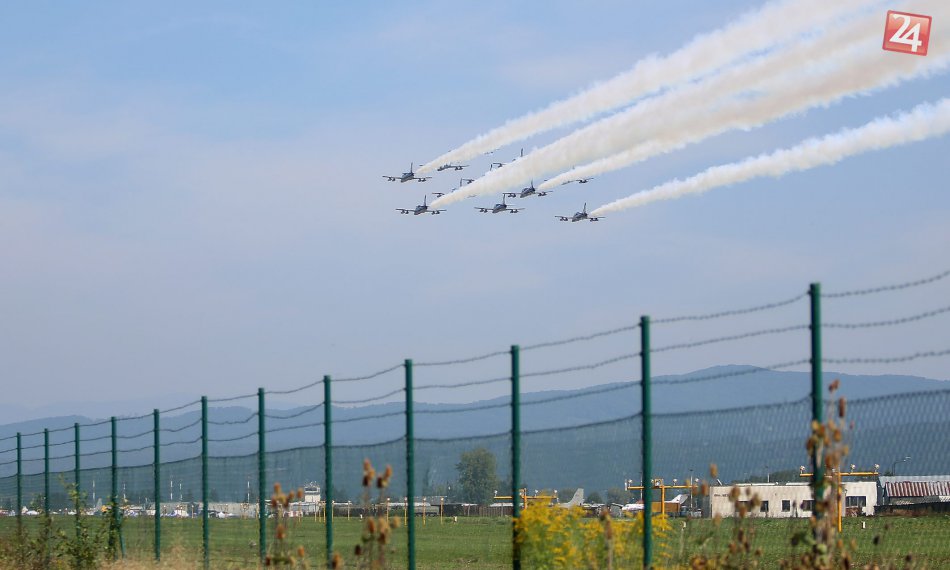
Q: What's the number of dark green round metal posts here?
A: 12